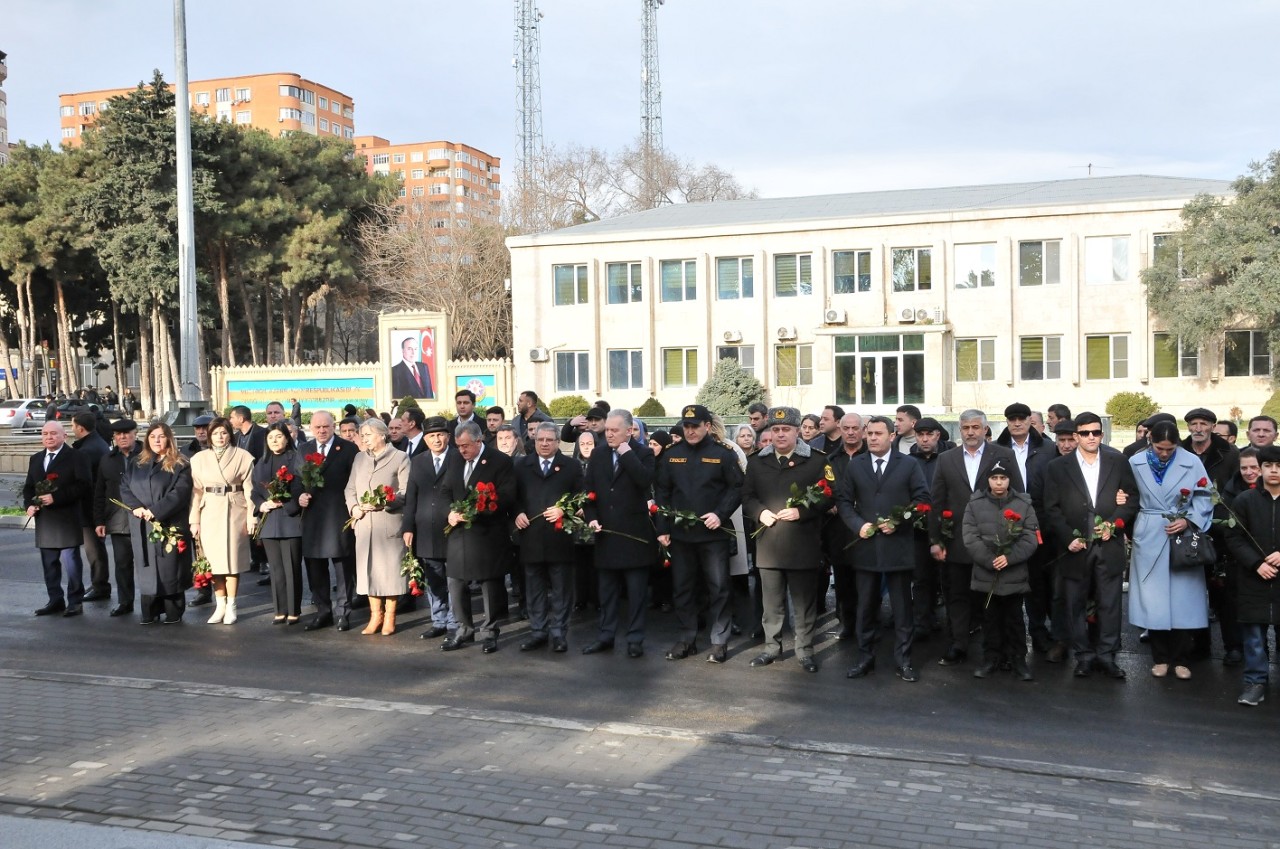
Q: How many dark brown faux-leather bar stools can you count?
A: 0